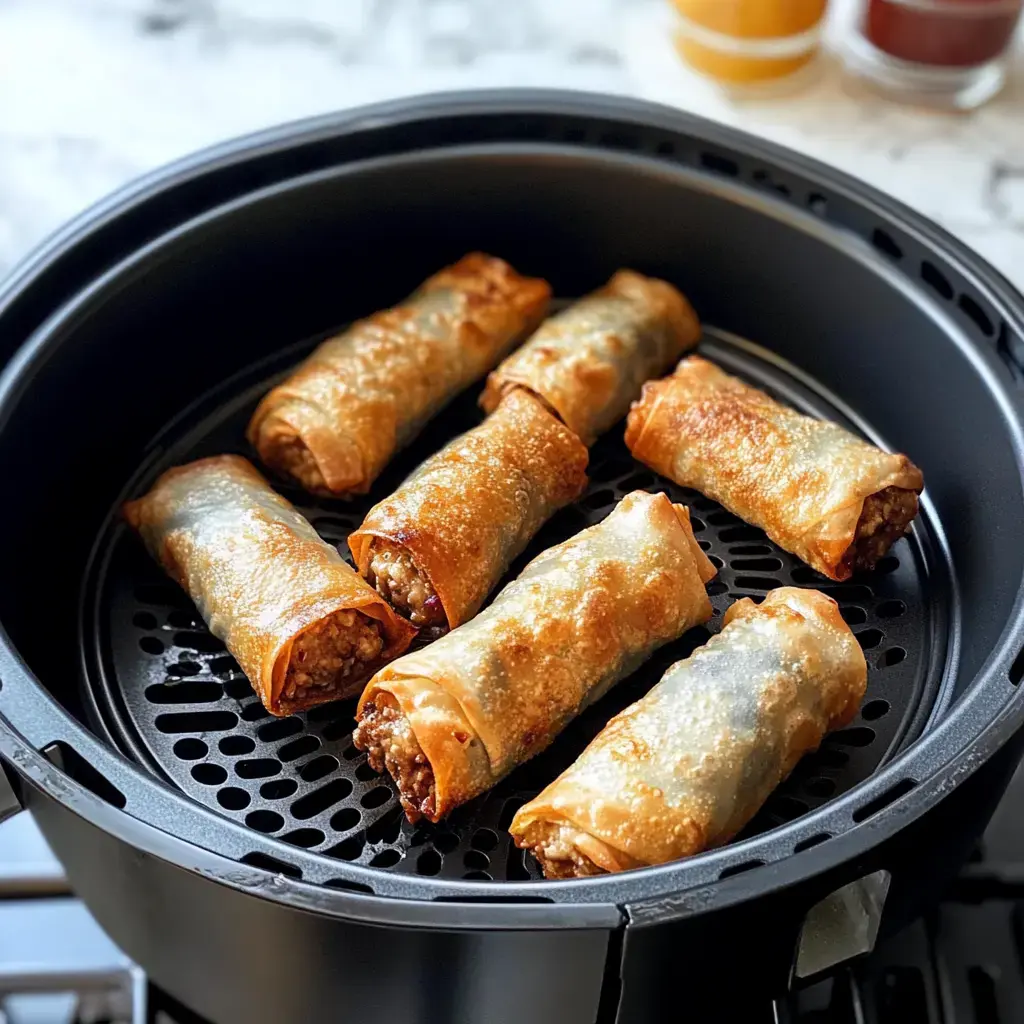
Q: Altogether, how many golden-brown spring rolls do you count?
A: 7